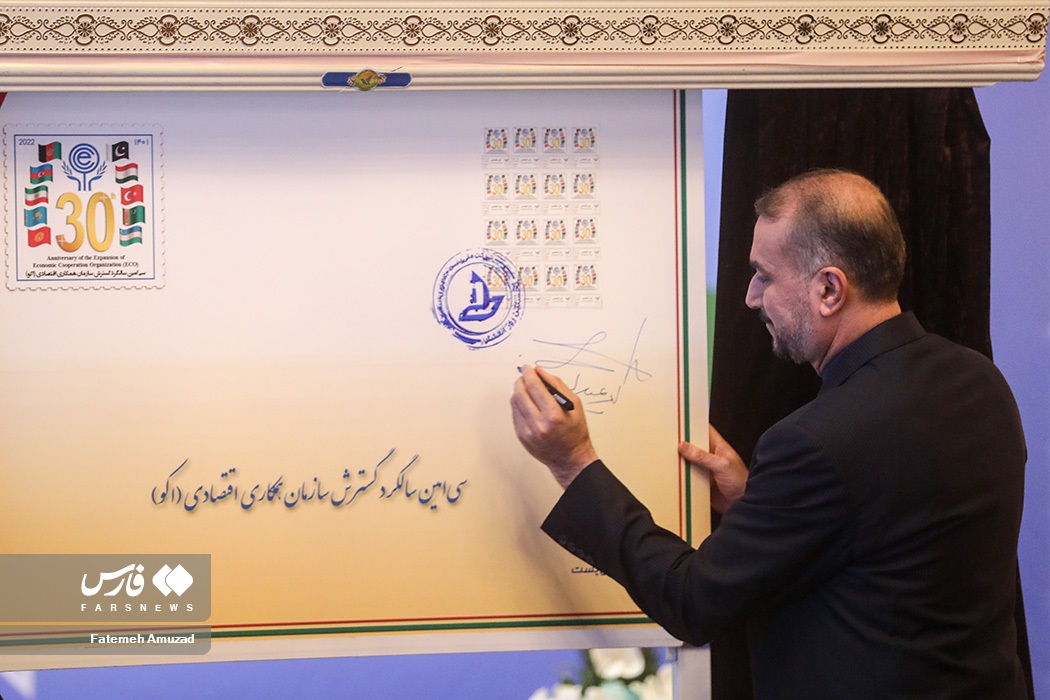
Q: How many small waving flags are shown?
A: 10